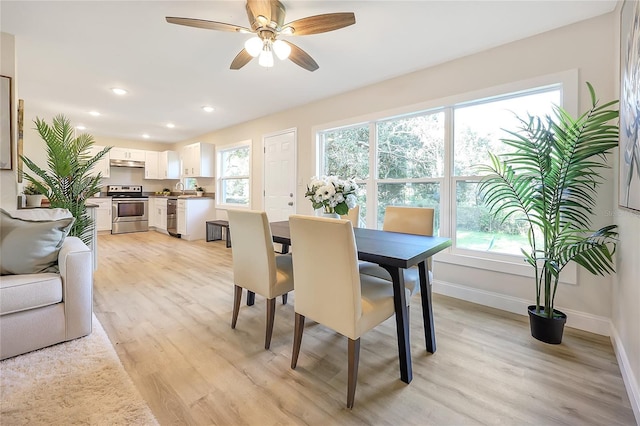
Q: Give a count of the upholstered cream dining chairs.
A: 4